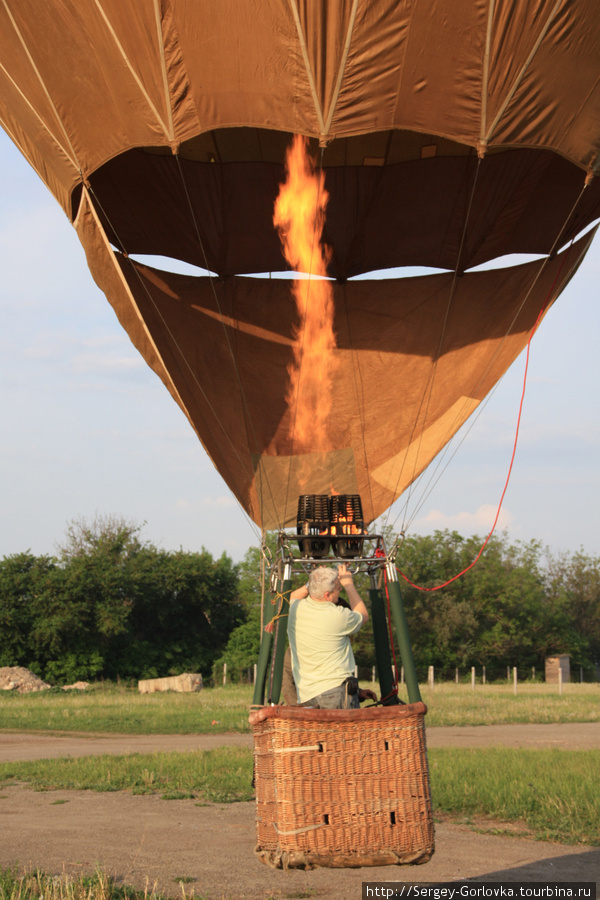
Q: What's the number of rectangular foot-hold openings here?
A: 4